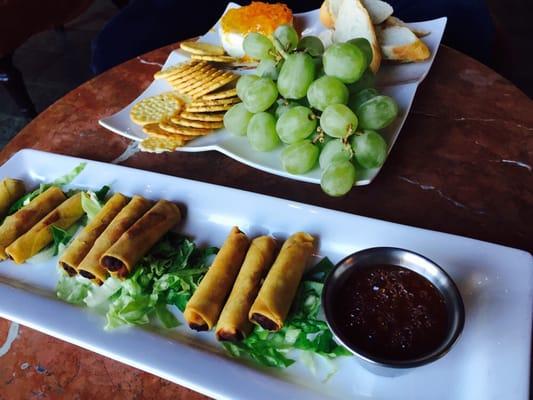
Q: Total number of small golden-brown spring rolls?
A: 9